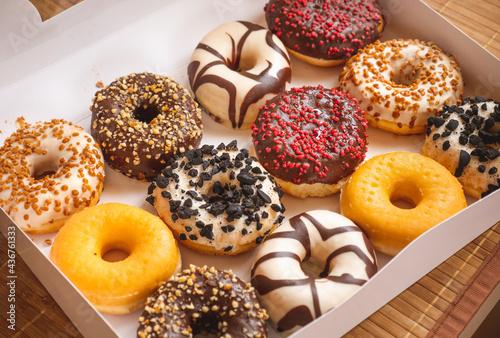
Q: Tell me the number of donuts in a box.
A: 12